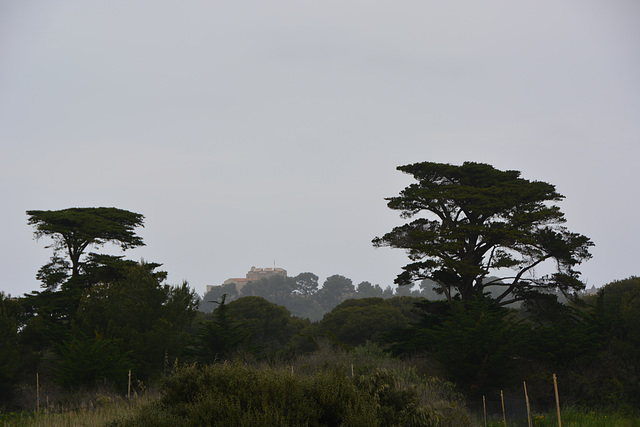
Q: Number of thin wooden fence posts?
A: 8